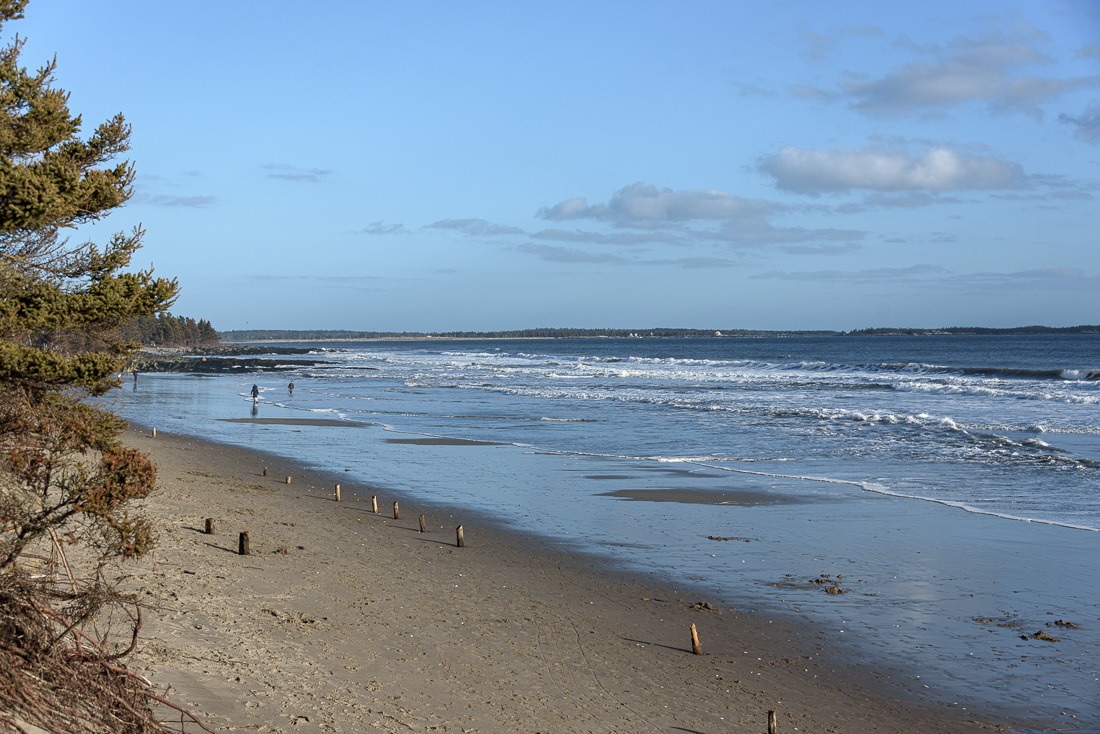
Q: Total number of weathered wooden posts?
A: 12